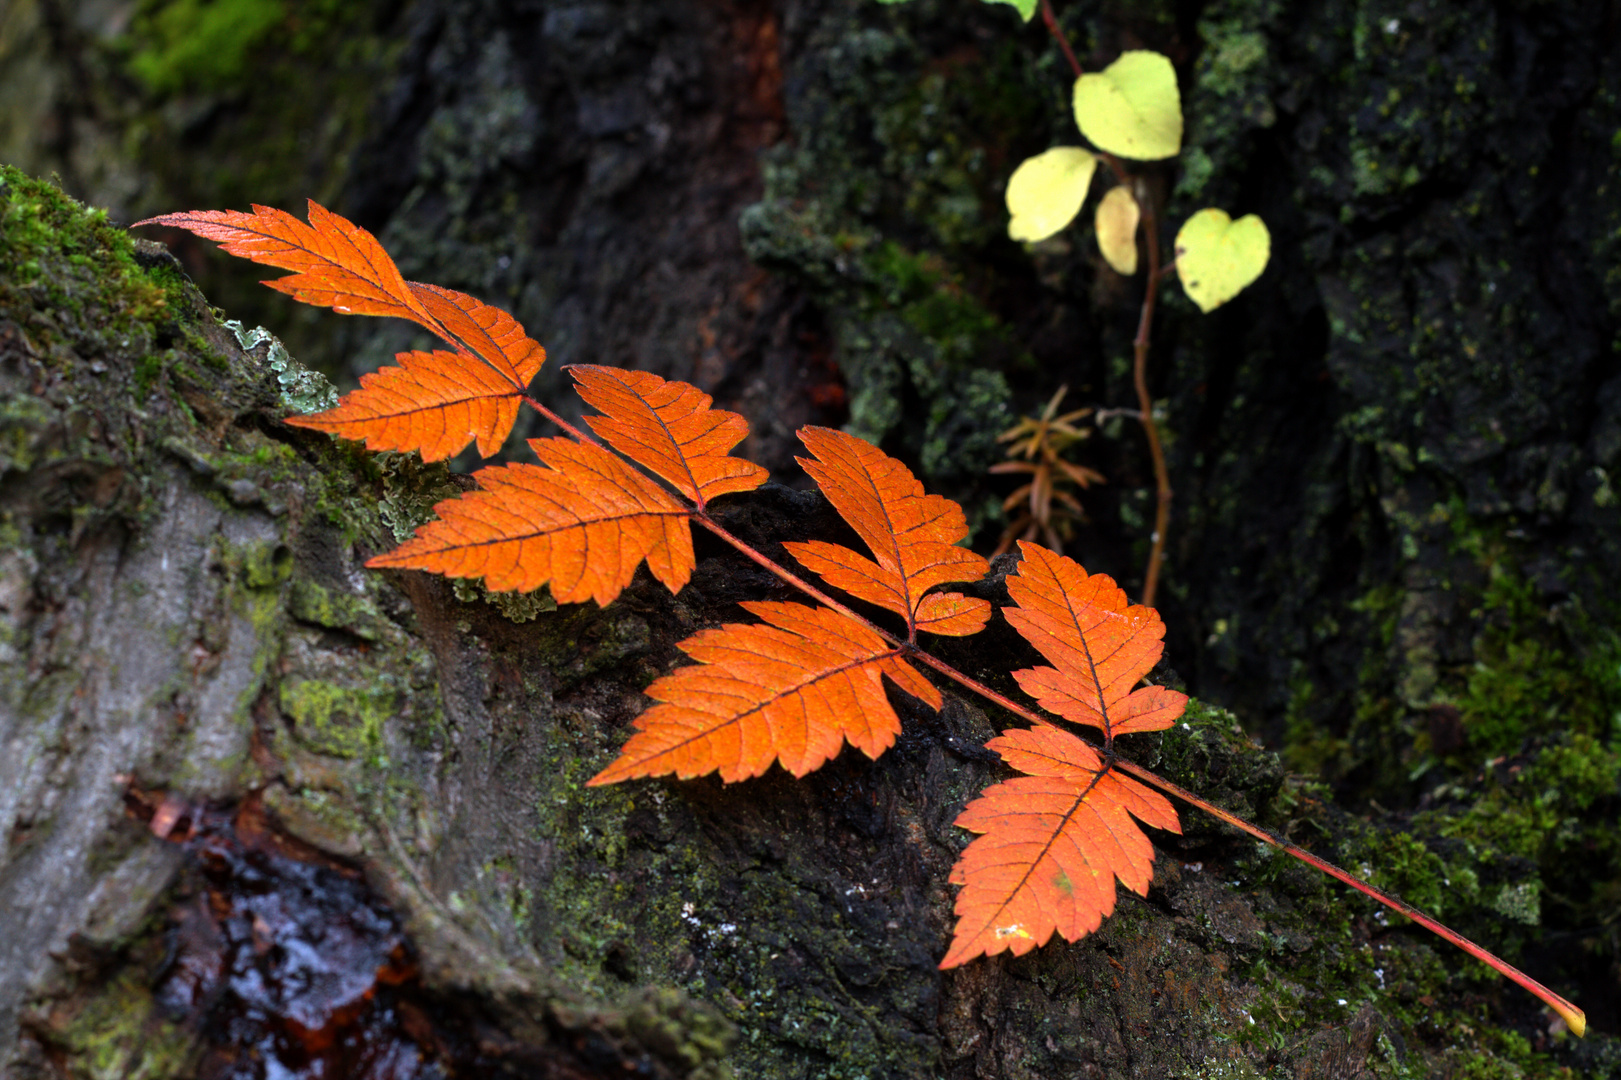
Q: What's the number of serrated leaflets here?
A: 9